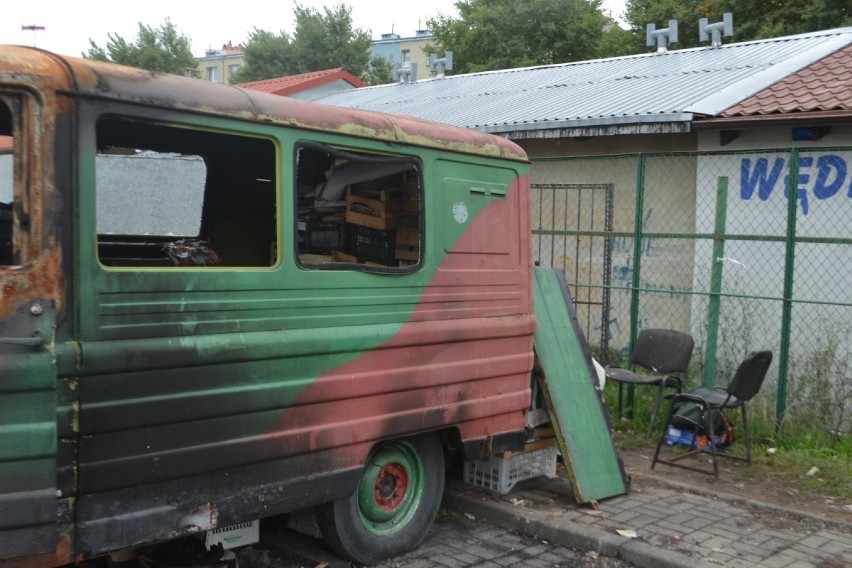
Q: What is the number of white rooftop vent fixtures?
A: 4